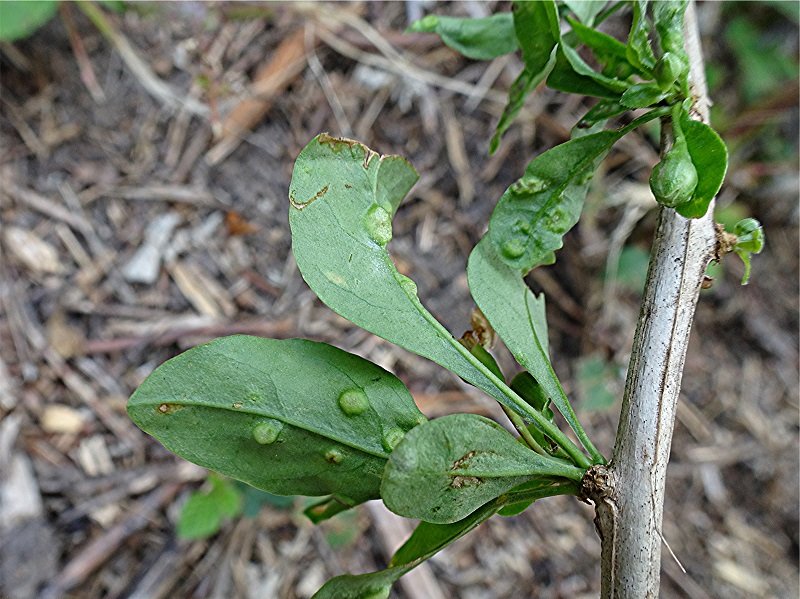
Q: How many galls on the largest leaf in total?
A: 4